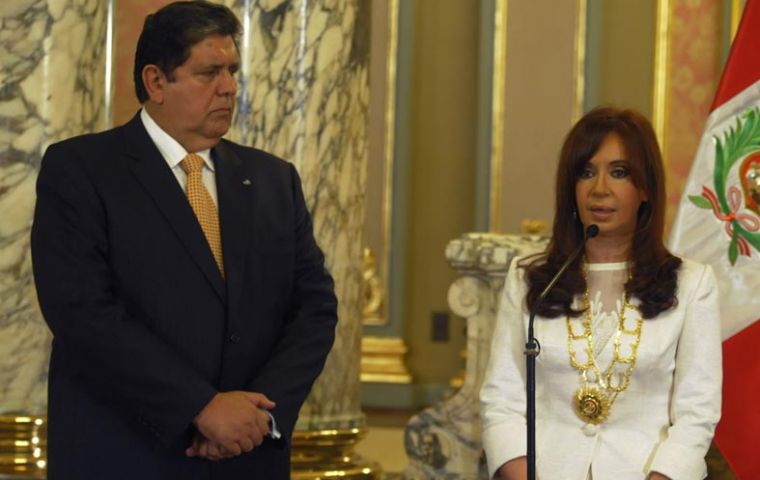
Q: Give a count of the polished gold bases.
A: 2